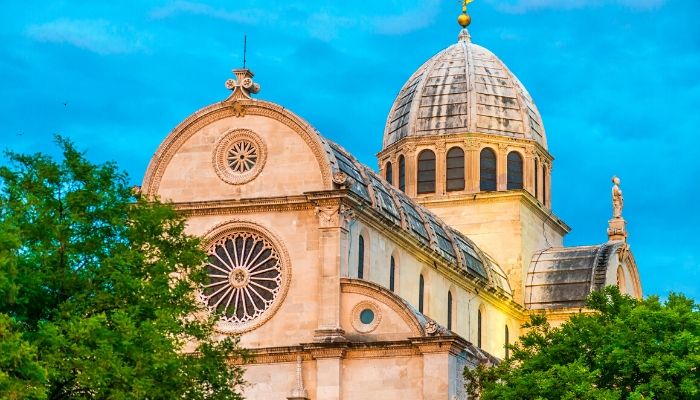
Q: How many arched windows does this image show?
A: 14